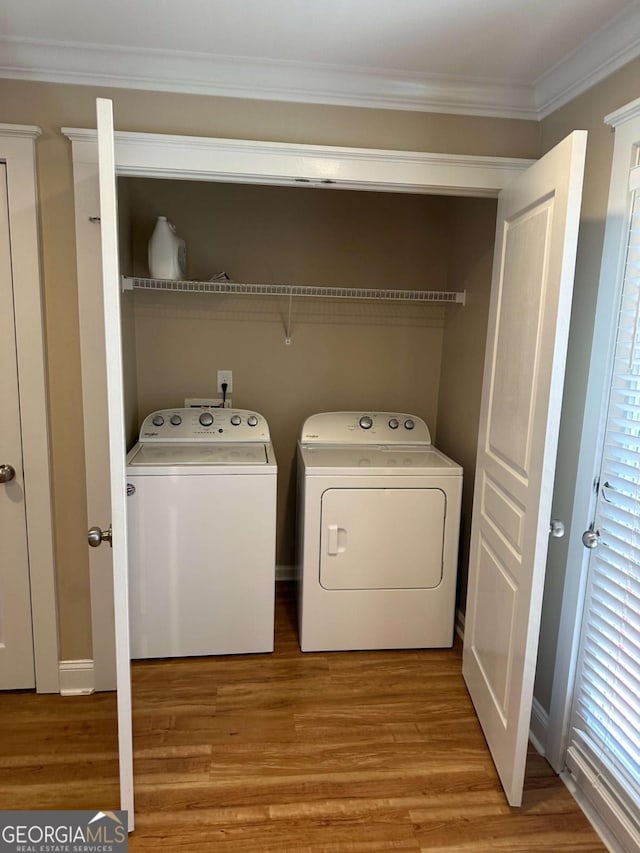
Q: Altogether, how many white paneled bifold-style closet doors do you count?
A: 2